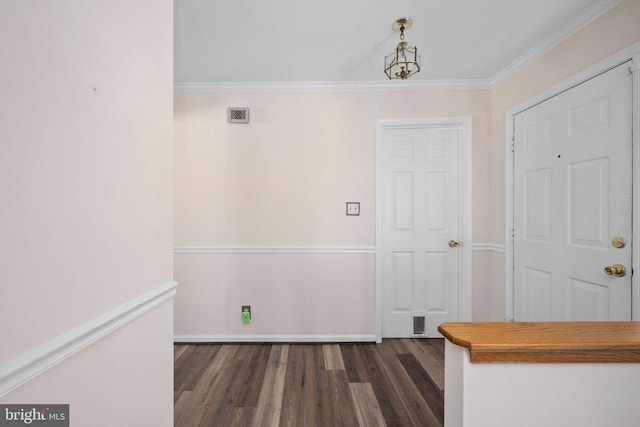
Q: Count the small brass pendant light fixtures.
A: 1